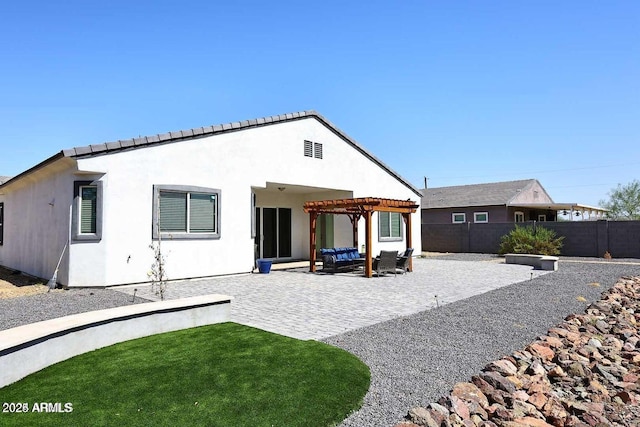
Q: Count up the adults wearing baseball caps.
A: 0